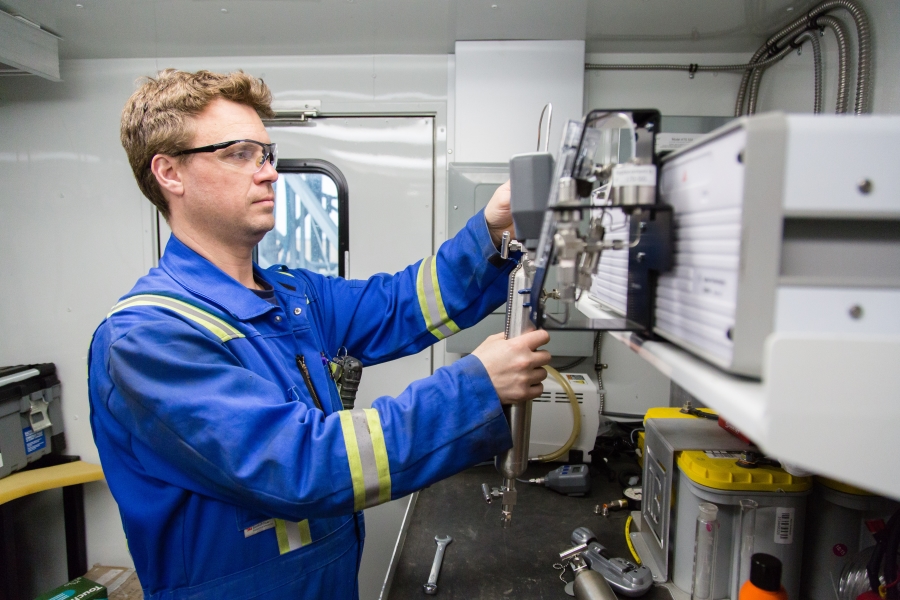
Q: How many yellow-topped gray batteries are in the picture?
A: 3